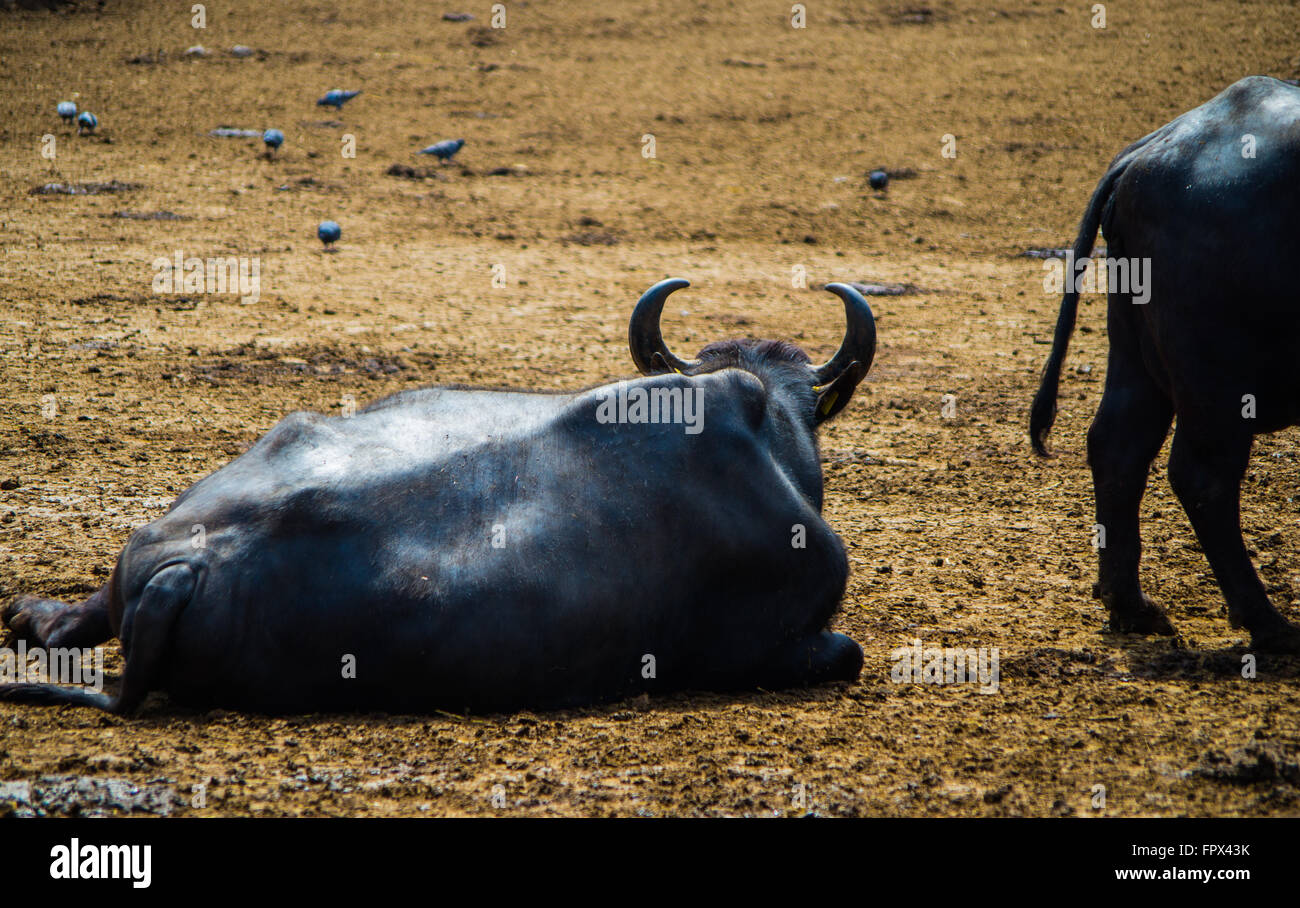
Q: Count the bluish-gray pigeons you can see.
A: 7